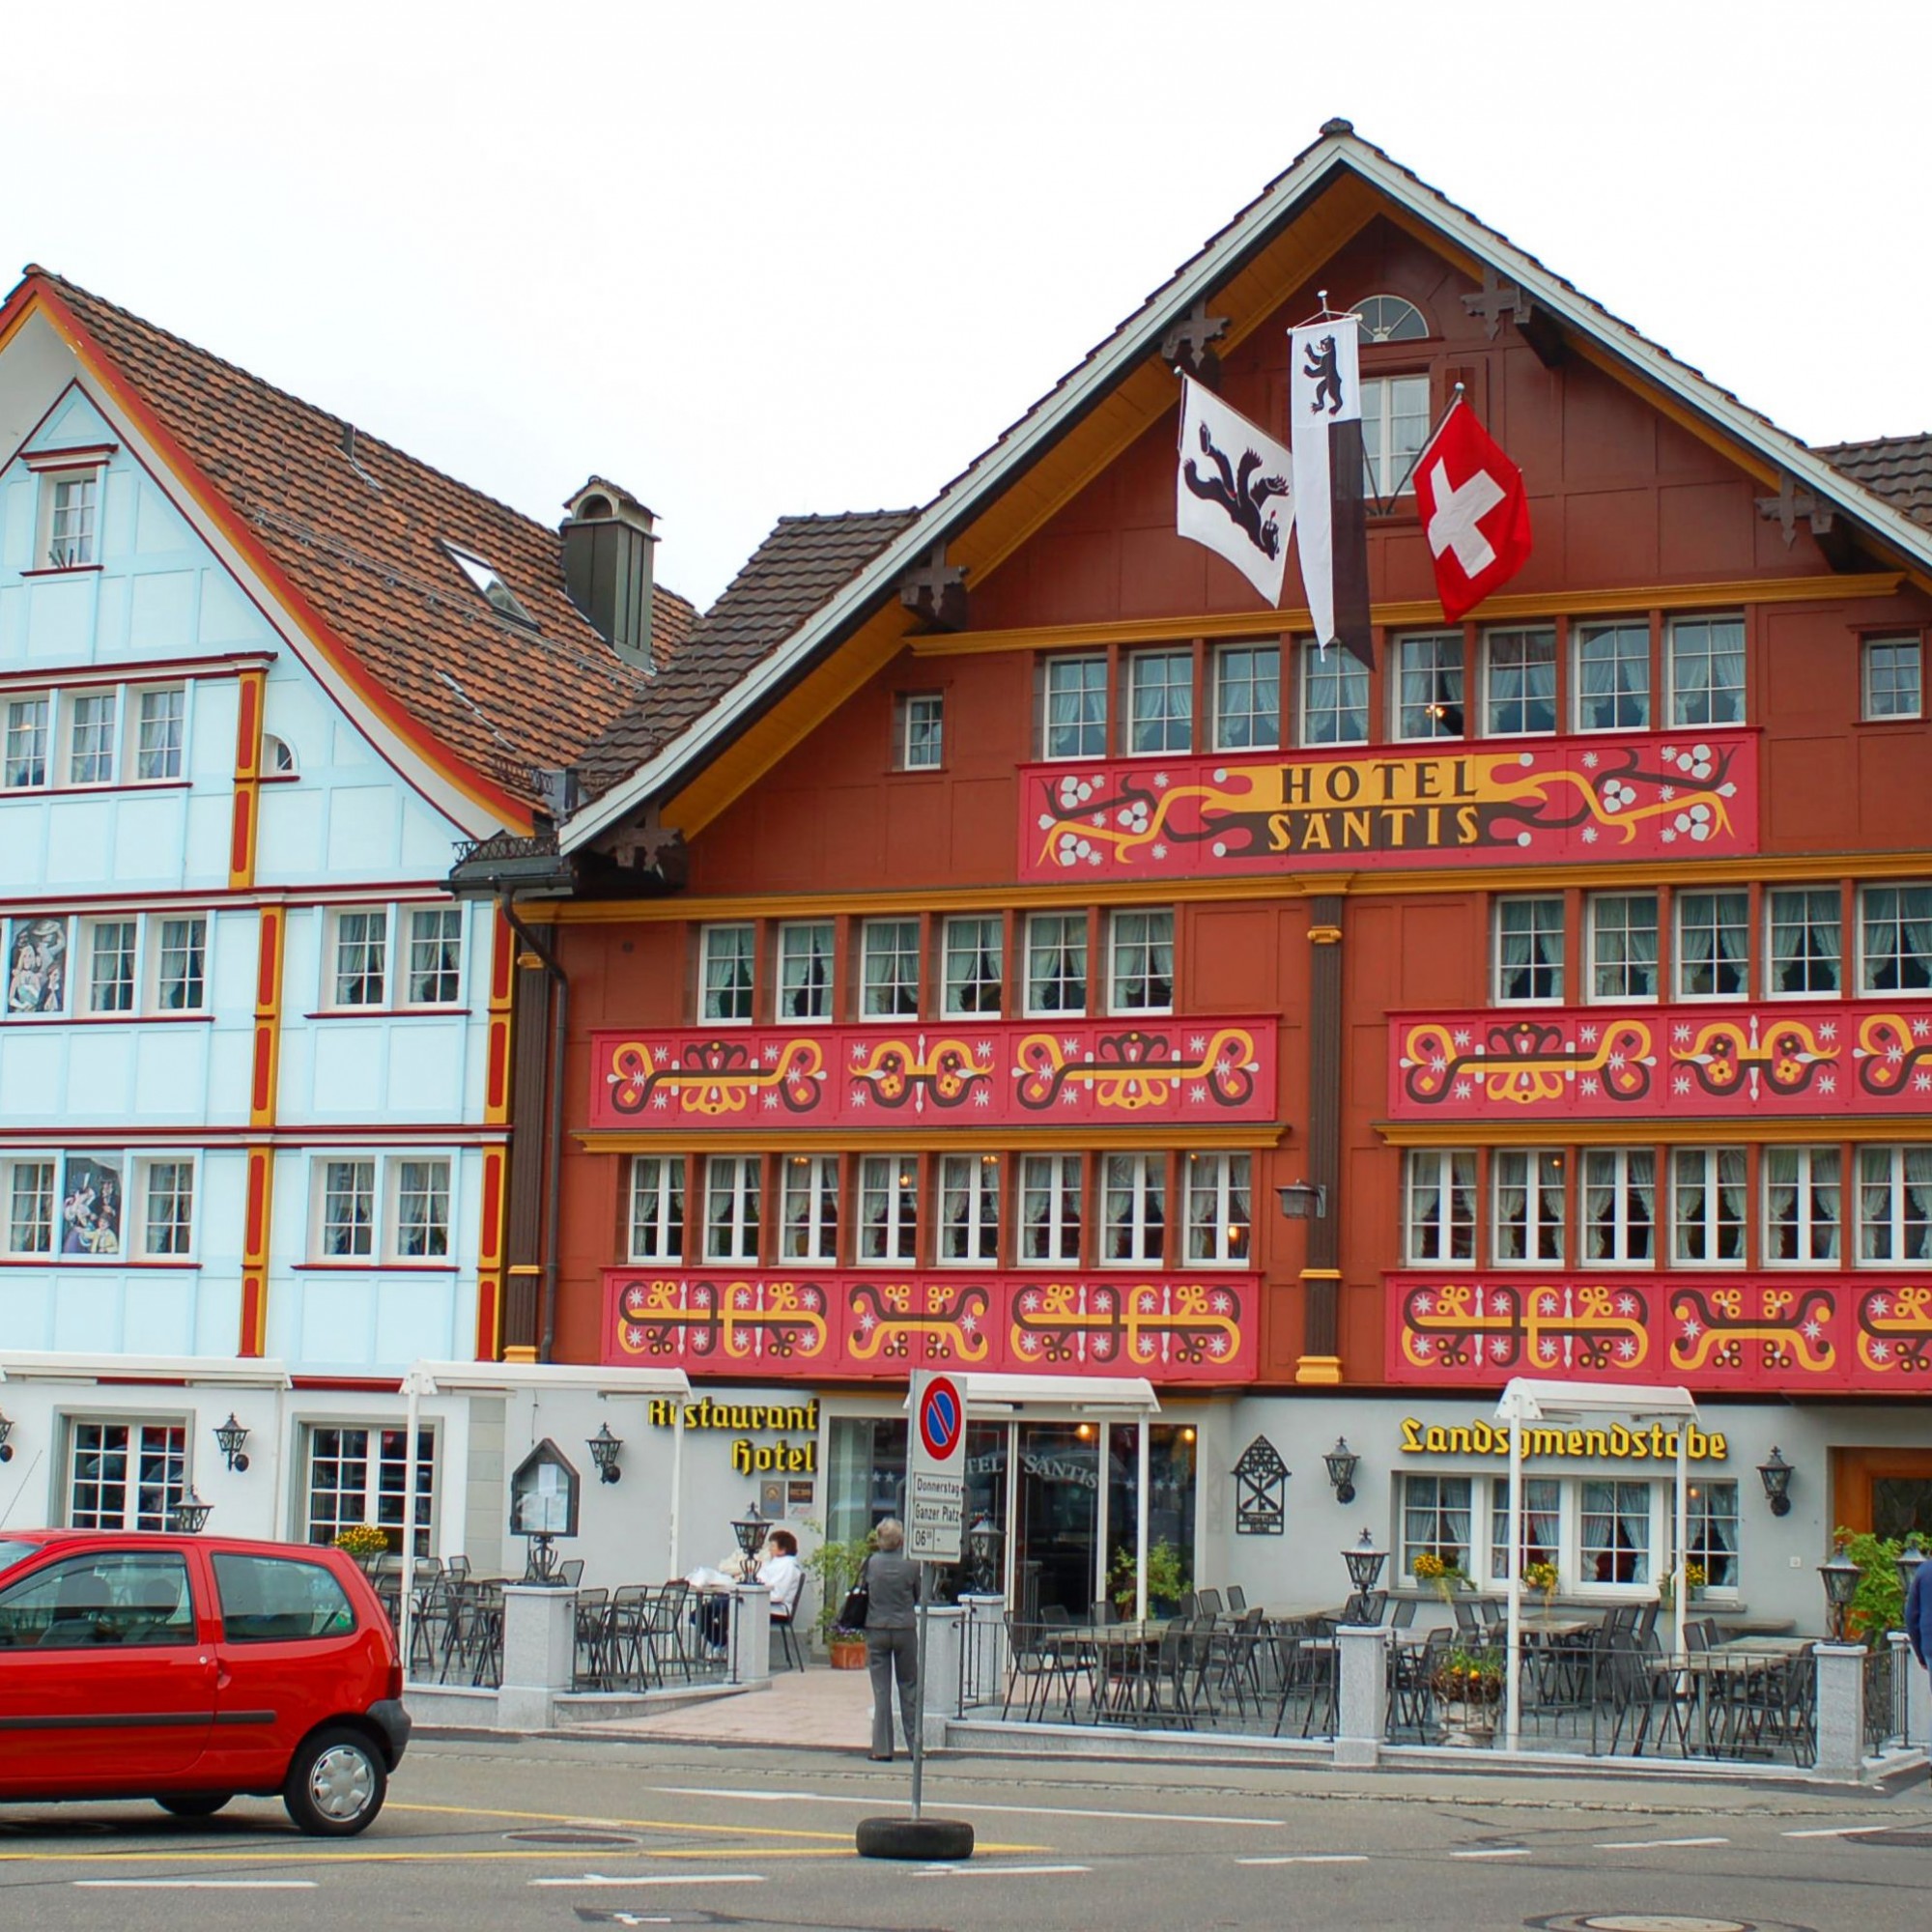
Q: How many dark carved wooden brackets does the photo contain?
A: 5